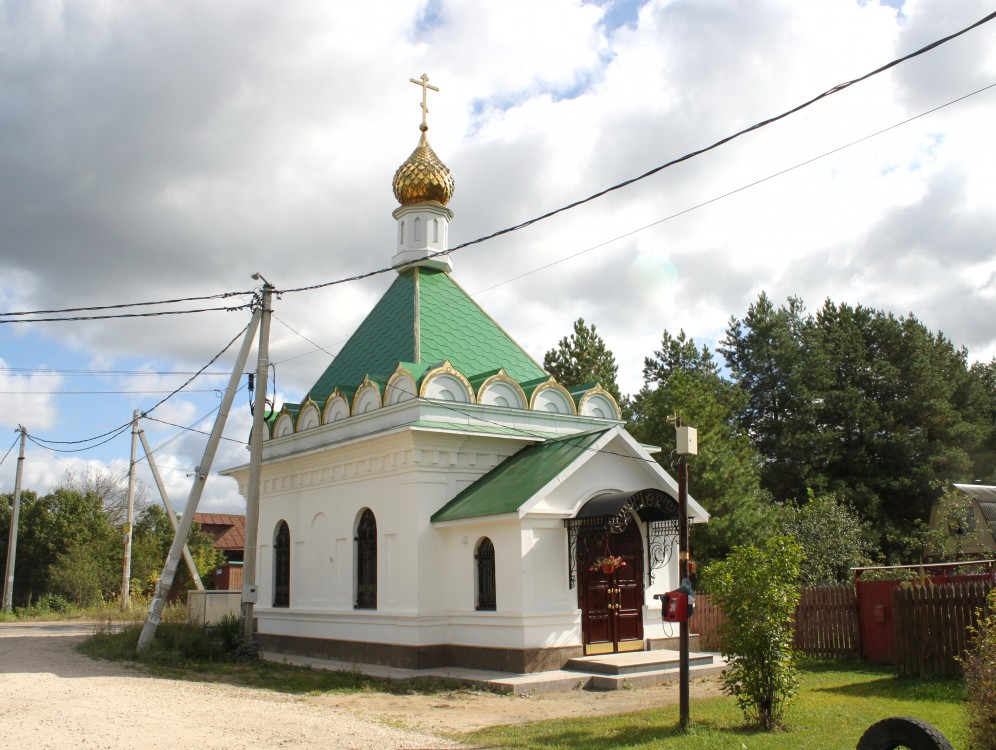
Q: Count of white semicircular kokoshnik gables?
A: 10